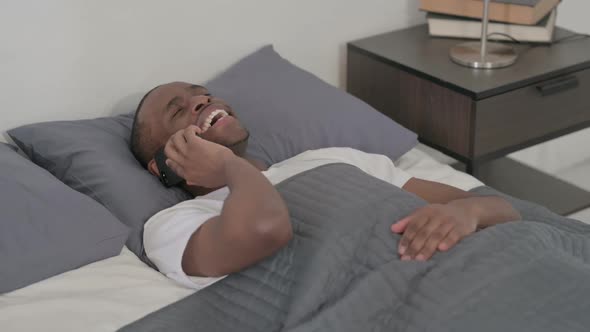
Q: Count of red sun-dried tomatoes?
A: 0